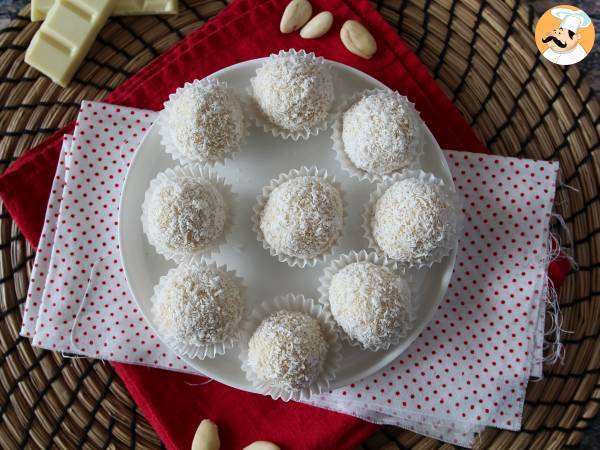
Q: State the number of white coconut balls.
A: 9